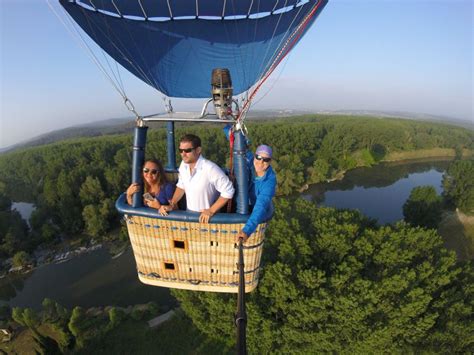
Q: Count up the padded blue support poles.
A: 3